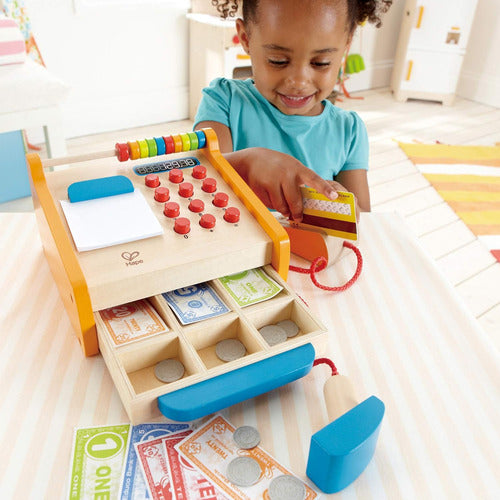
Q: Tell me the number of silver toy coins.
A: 7